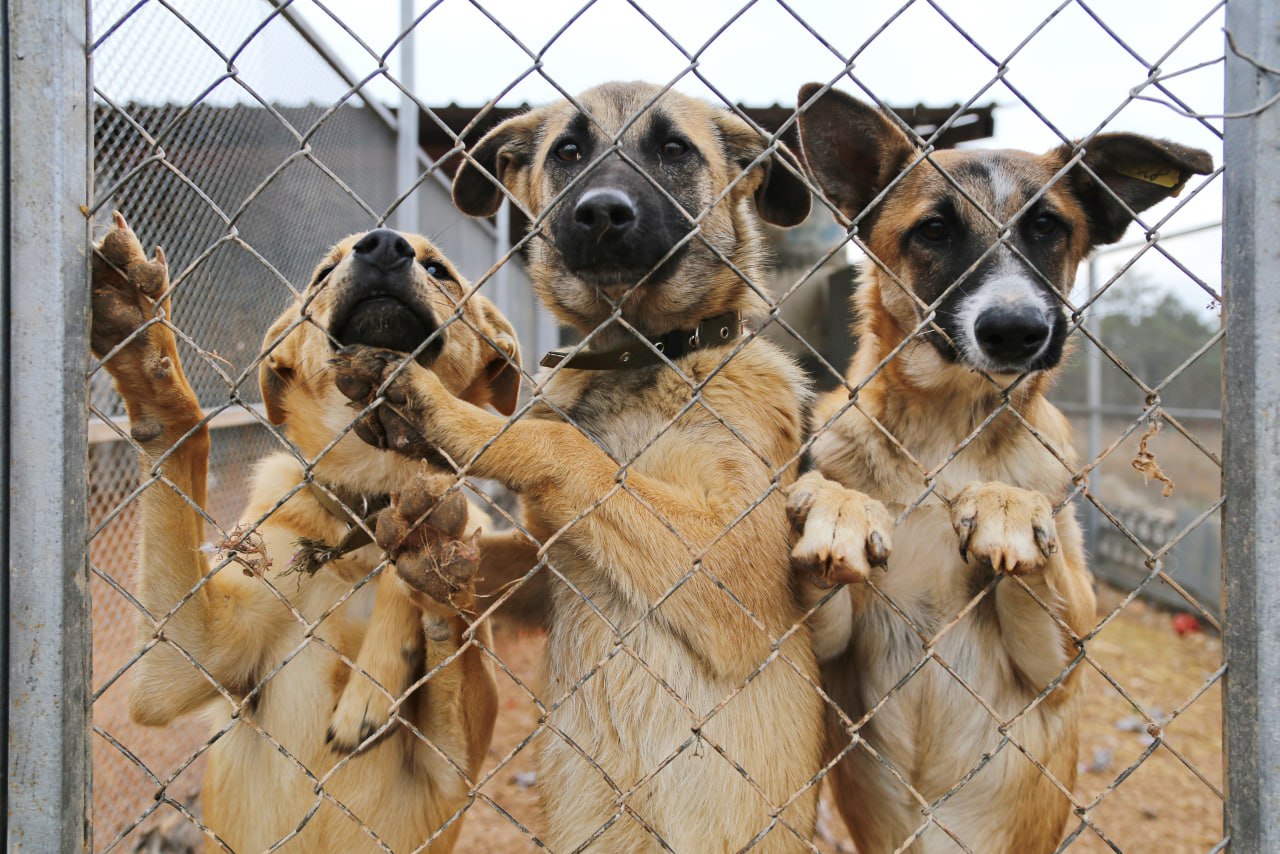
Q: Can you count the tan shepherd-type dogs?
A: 3